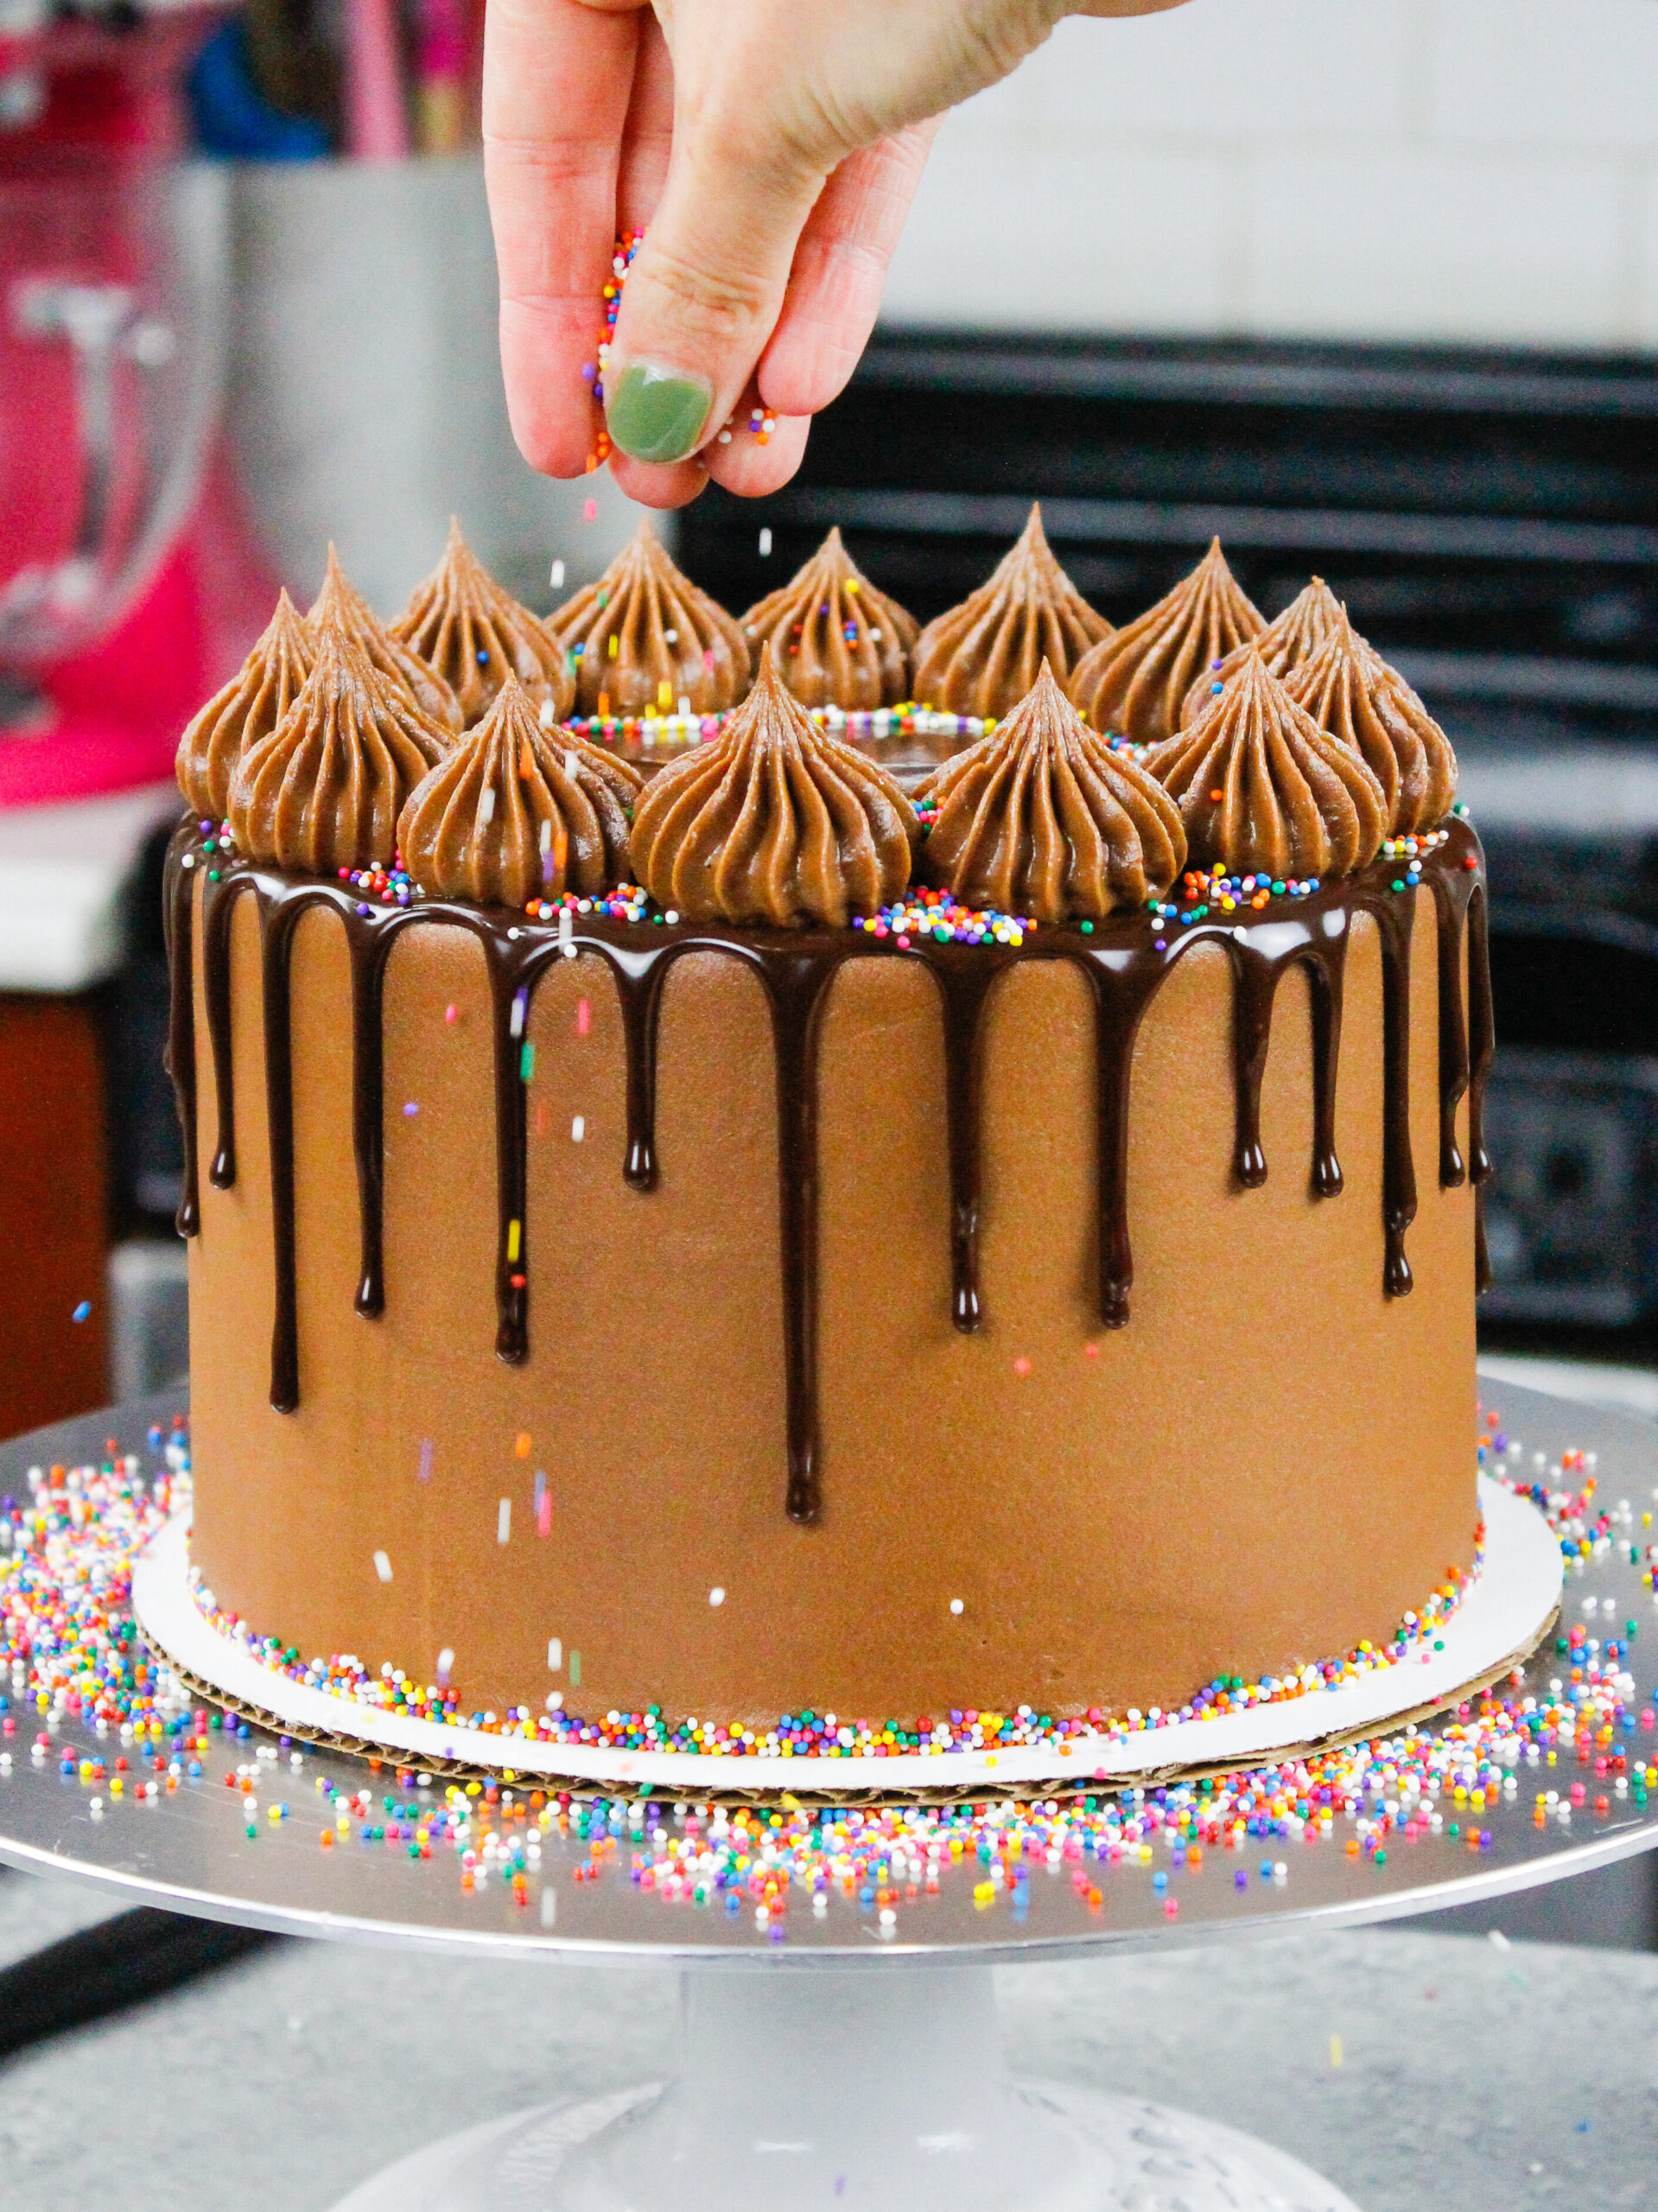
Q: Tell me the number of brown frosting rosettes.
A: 14